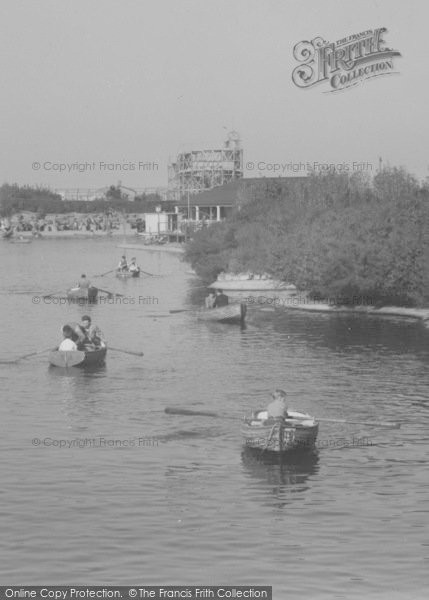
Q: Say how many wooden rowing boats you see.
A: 5